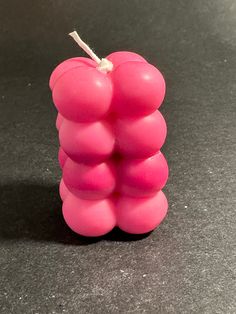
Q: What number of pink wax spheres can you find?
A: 13